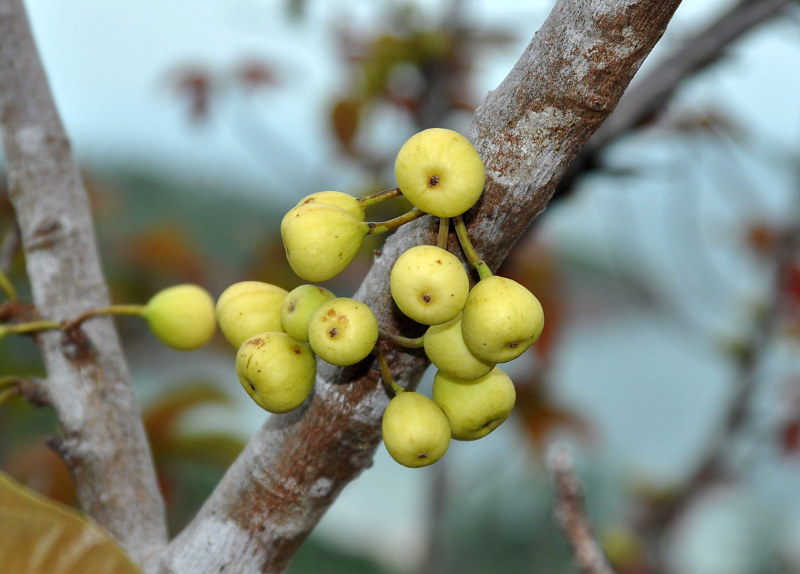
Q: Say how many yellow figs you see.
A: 13